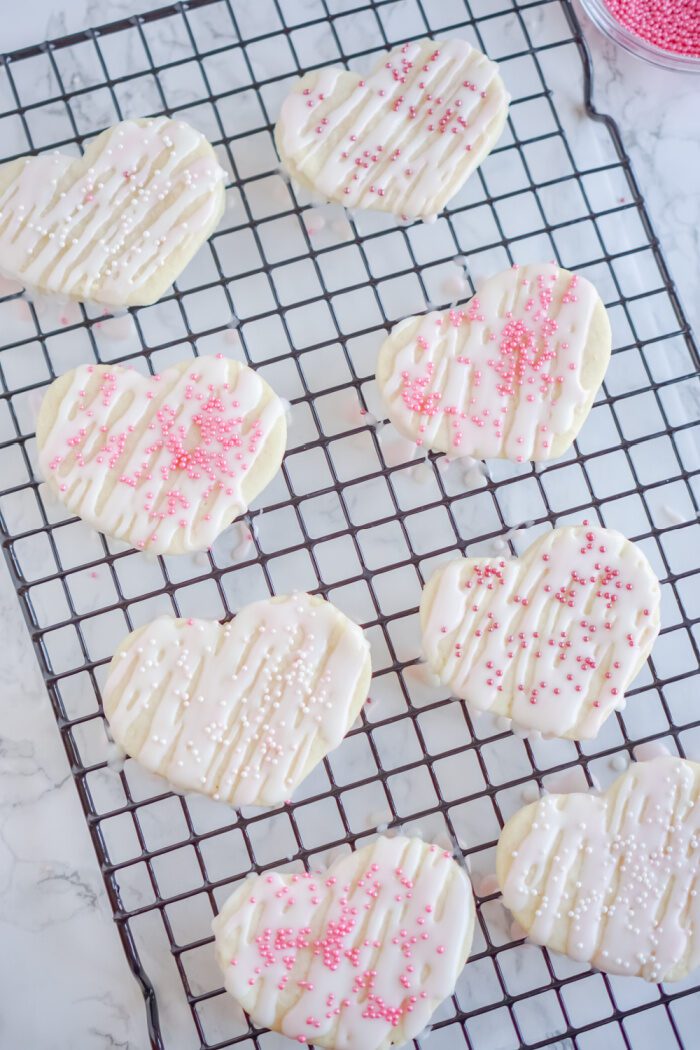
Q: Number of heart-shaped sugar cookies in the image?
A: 8